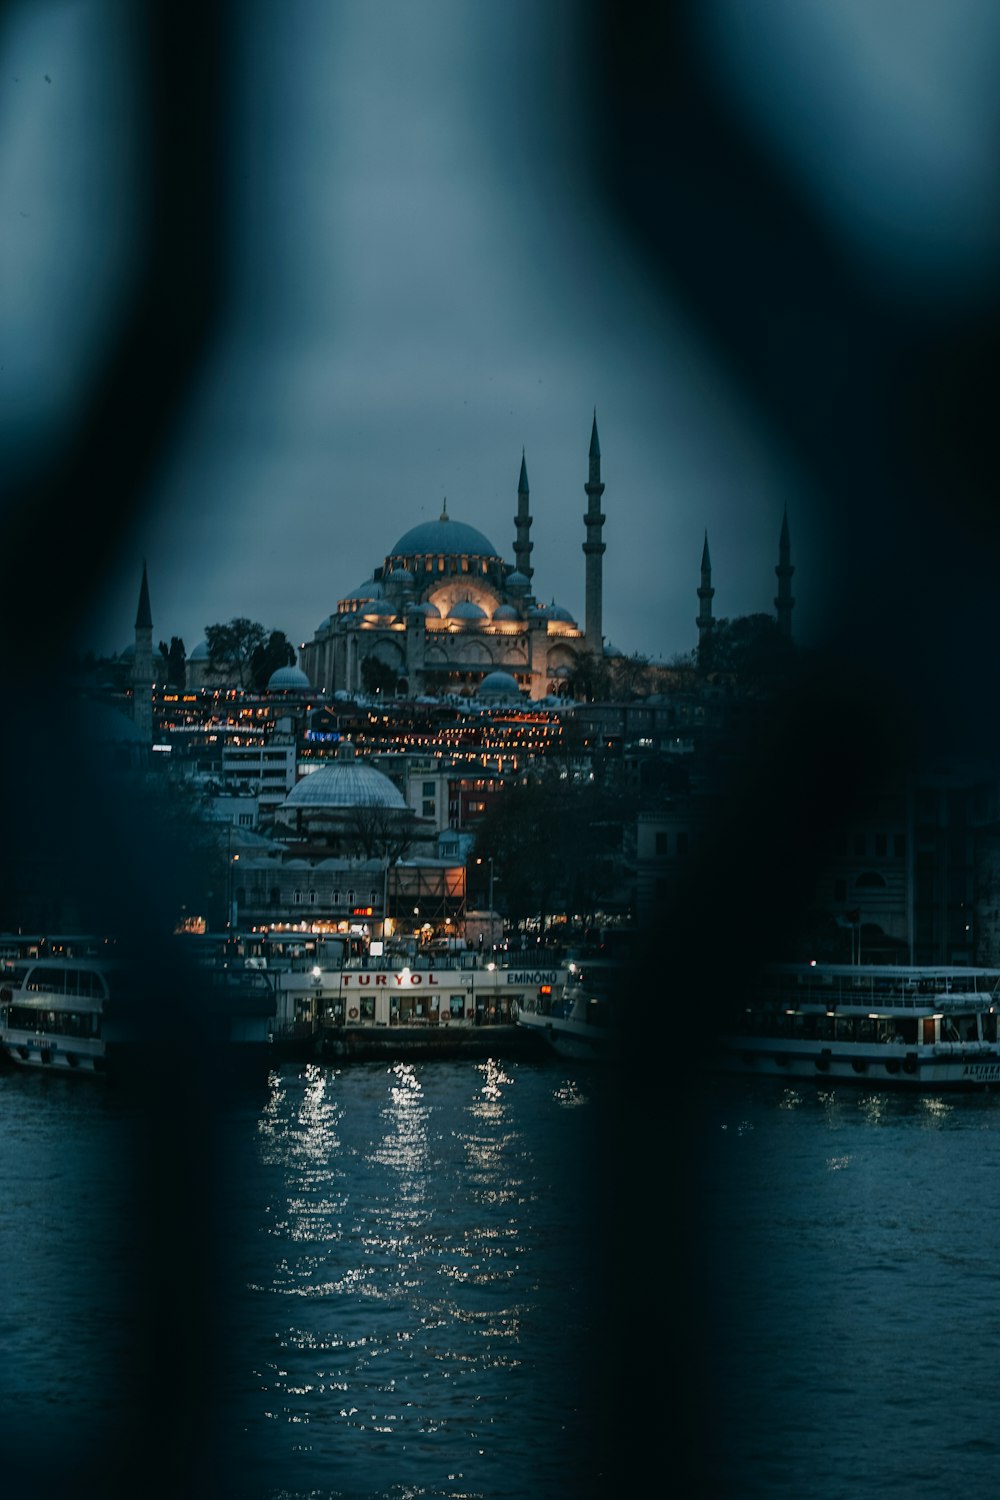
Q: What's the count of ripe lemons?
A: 0